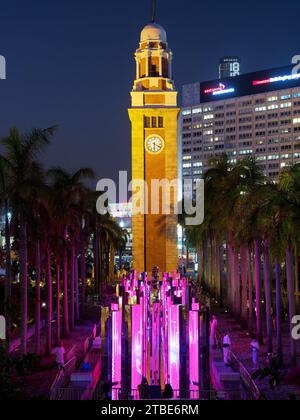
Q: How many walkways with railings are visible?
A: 2